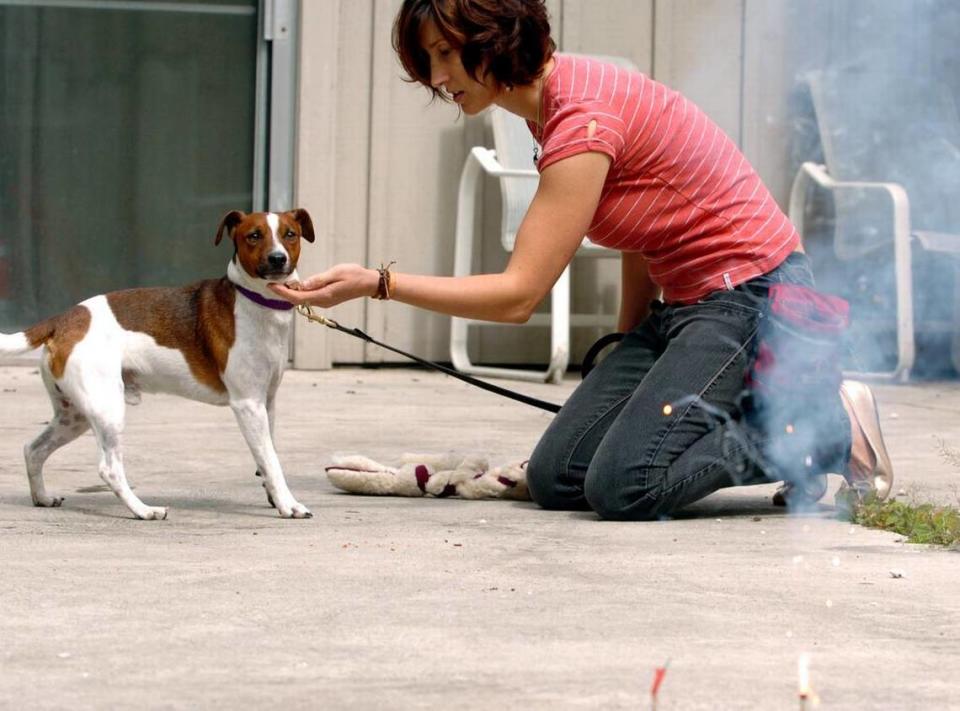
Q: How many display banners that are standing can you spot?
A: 0